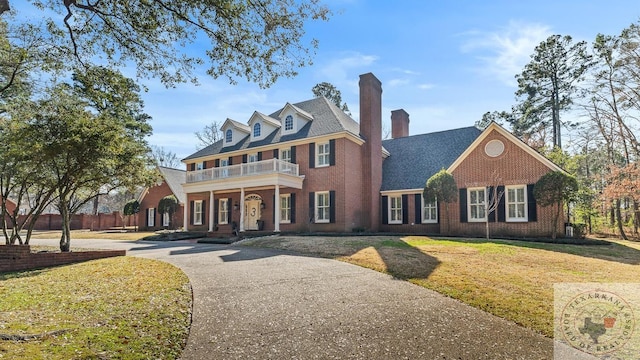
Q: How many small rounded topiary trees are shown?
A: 4